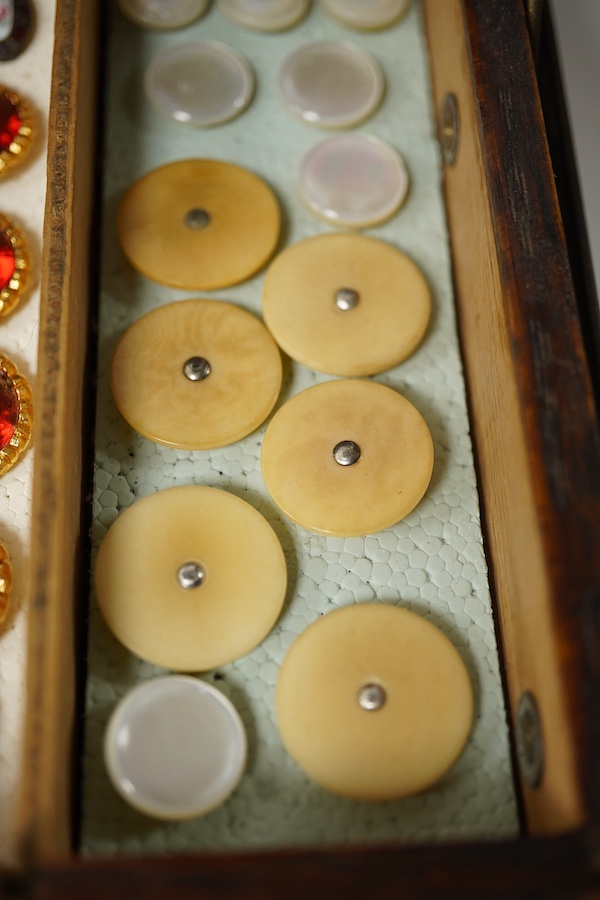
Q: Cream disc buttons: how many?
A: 6